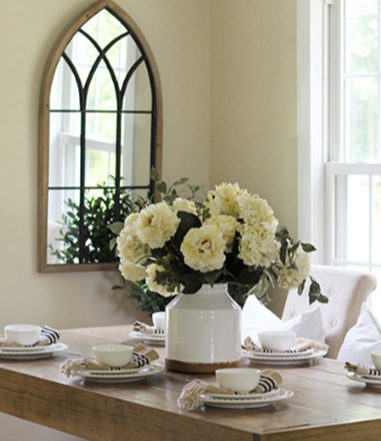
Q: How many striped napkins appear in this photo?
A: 6